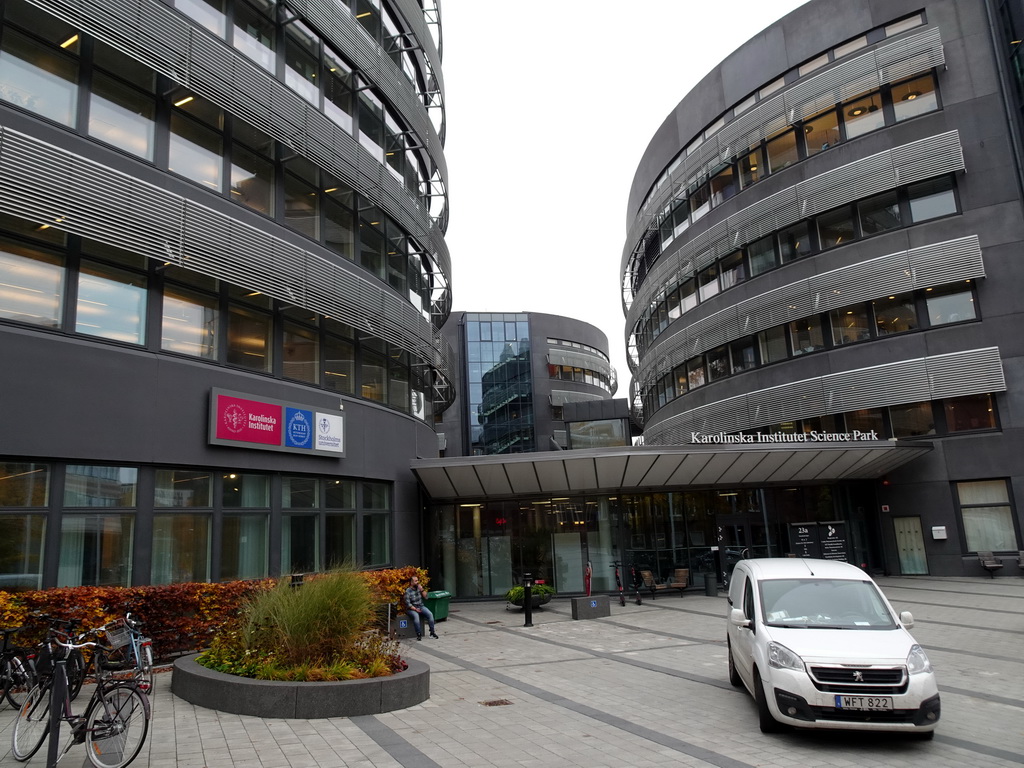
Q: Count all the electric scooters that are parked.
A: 2